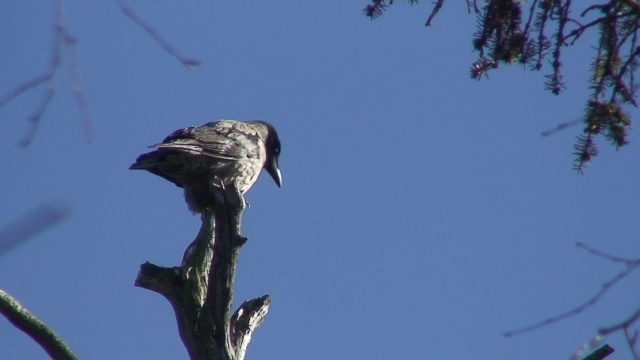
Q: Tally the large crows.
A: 1